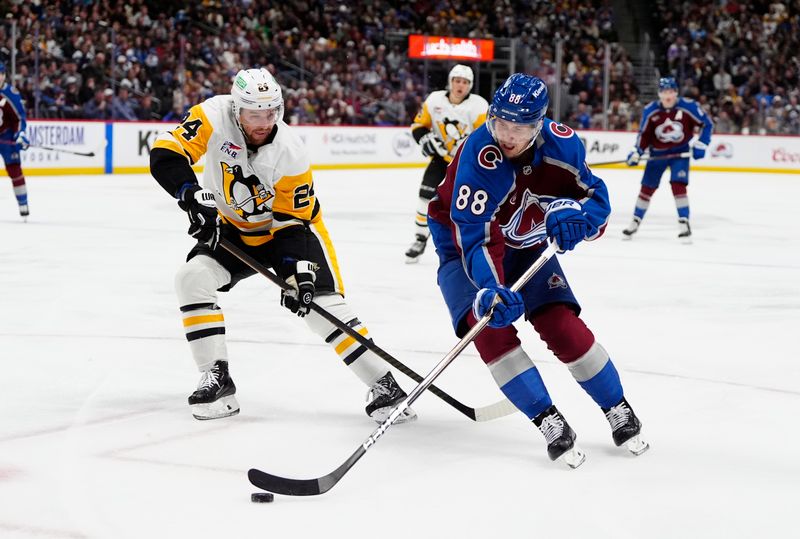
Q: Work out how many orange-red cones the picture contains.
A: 0